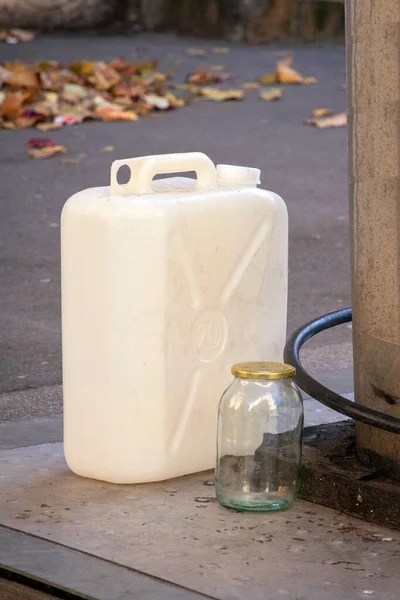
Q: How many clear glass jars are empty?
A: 1